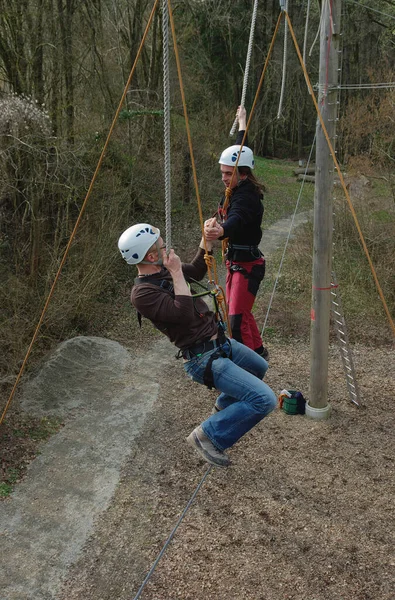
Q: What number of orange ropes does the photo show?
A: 4